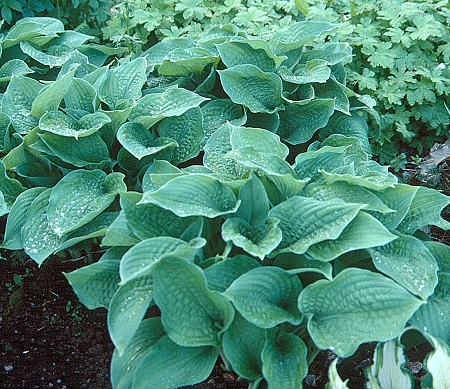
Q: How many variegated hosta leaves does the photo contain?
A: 3